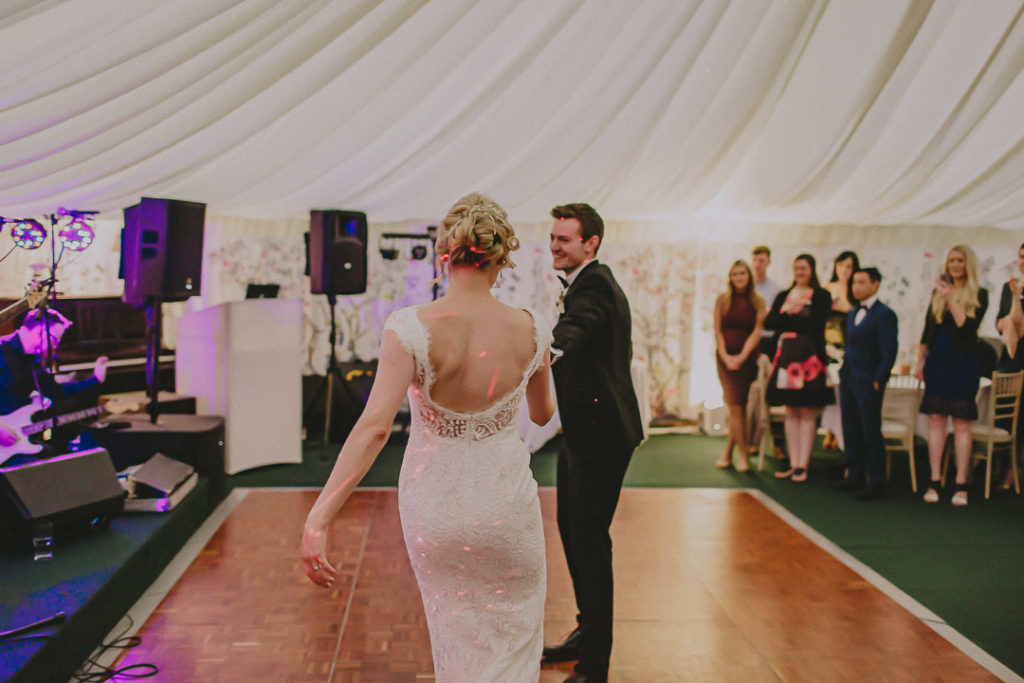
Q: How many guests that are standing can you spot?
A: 7